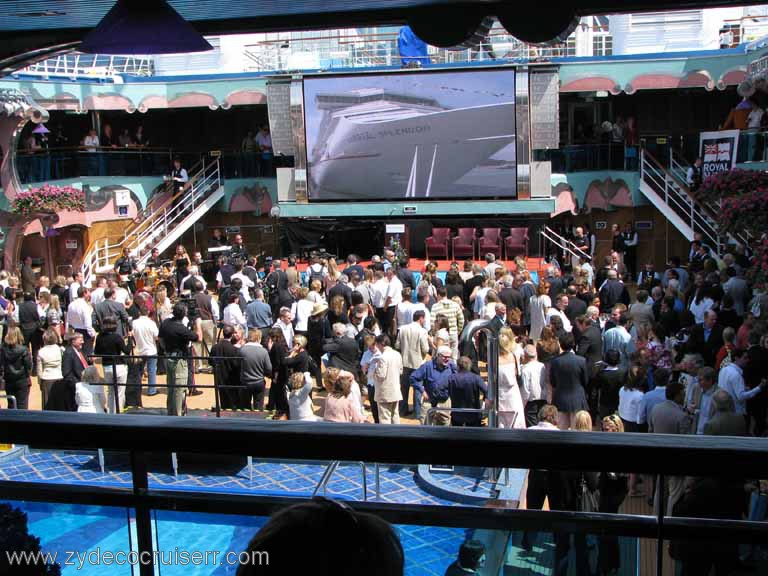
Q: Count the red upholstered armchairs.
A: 4